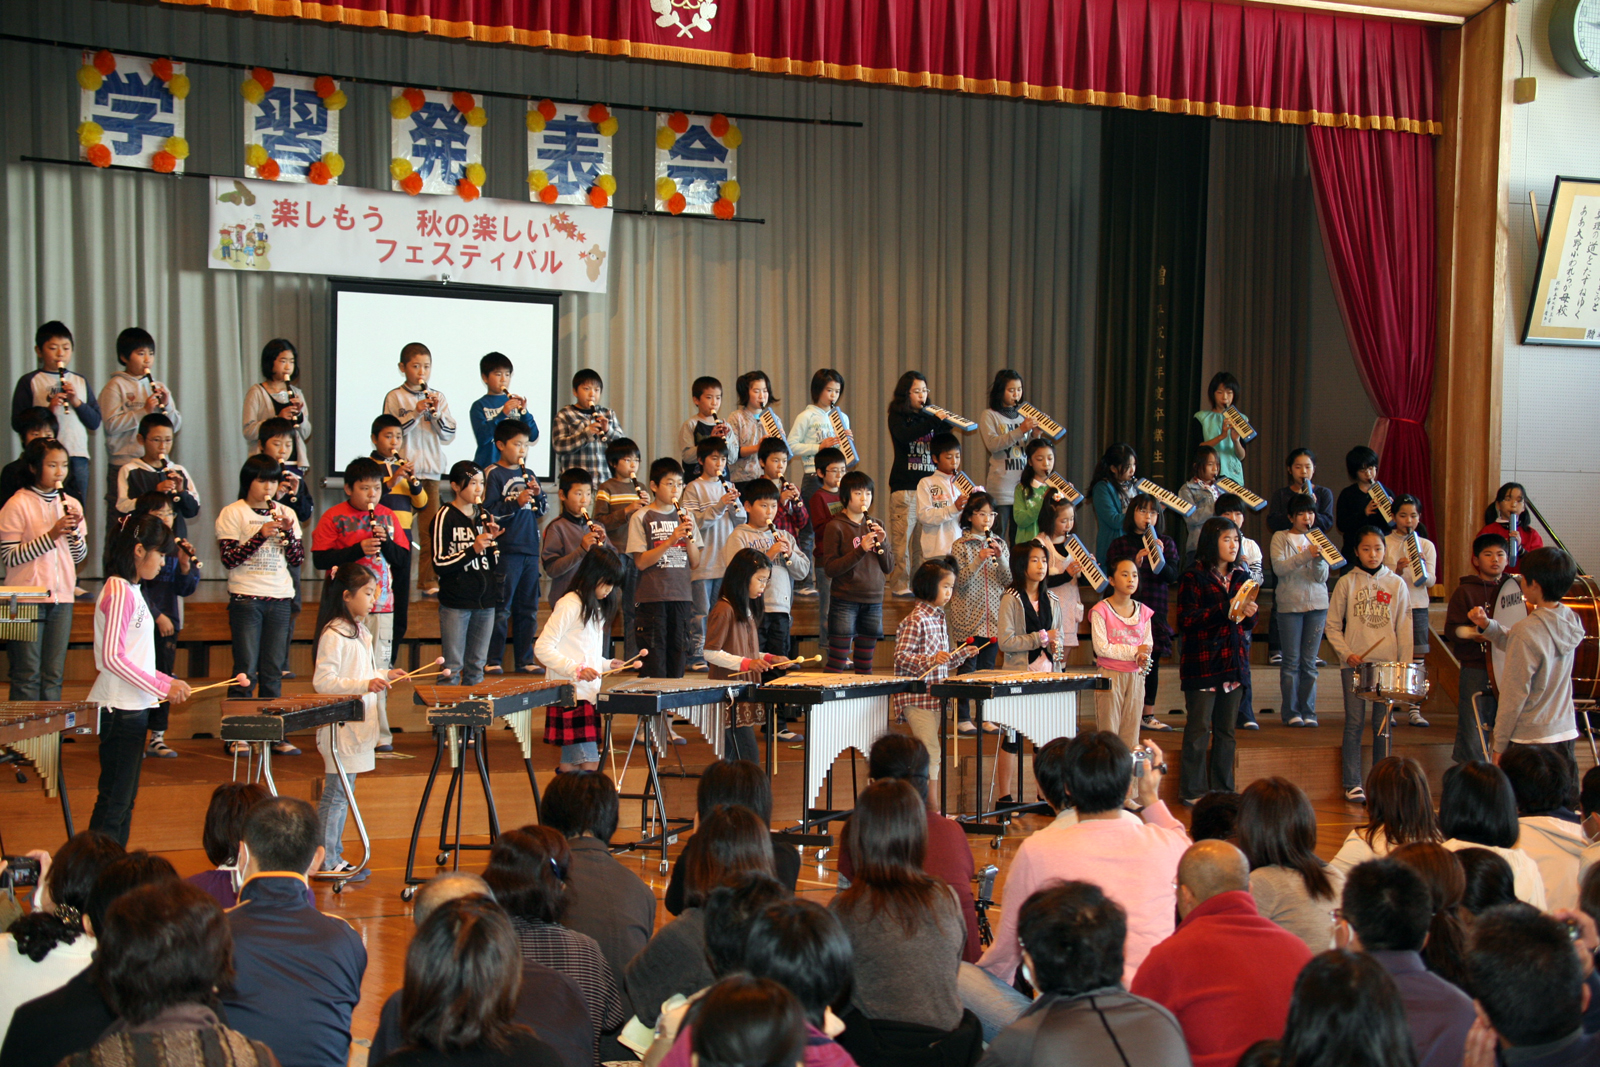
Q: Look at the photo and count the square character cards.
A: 5